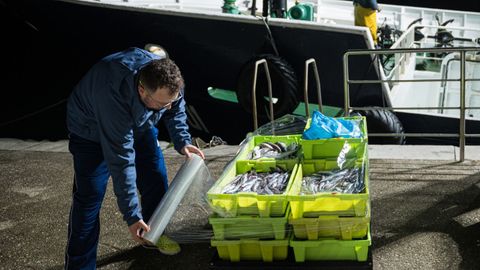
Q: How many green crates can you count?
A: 8